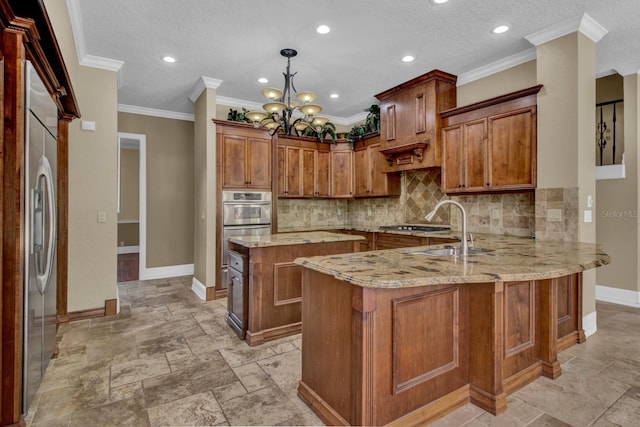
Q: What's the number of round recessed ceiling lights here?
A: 7